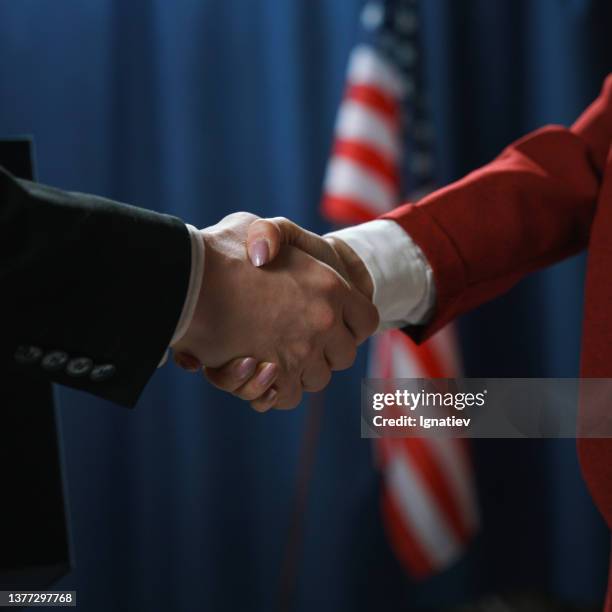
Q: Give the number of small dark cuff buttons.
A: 4